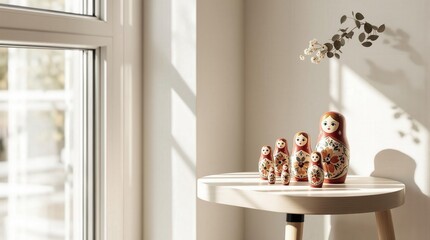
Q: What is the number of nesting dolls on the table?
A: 7